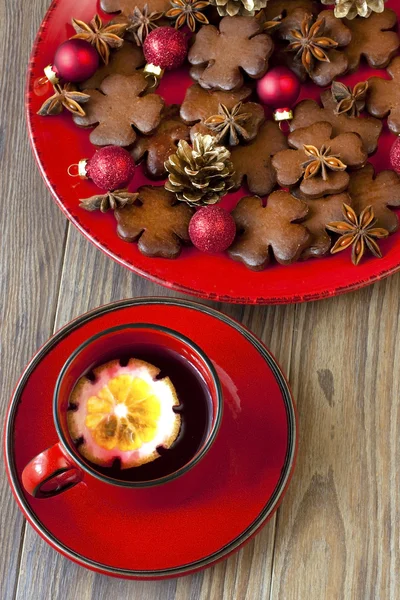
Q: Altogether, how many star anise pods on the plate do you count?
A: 11